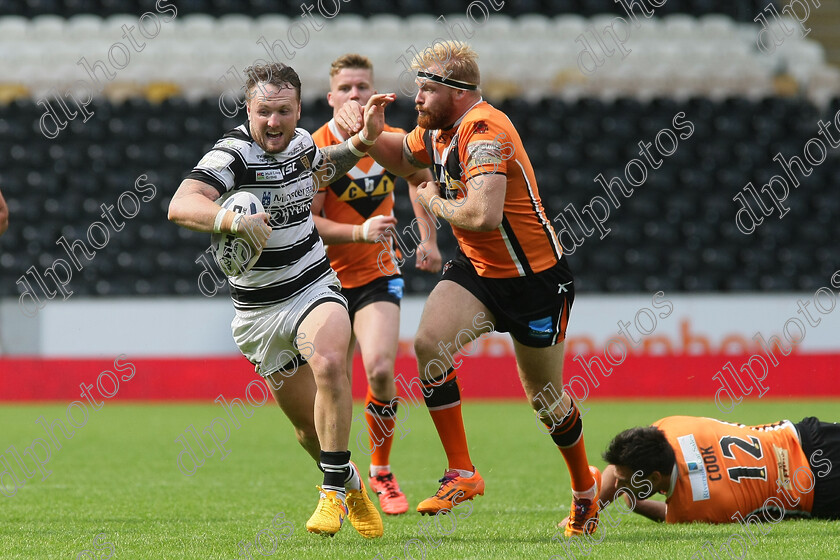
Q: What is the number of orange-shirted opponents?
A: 3